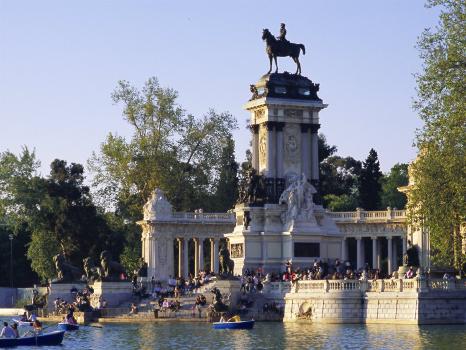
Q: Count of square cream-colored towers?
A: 1